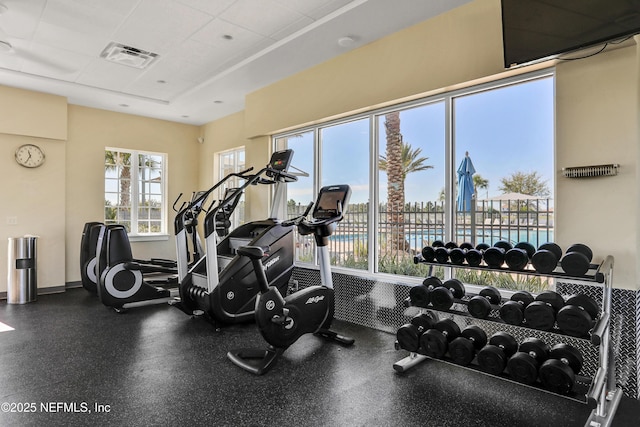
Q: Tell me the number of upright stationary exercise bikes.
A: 1